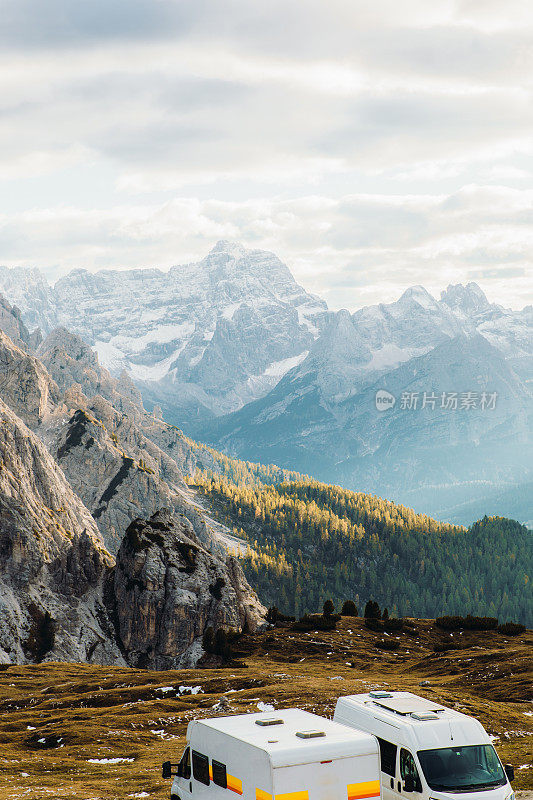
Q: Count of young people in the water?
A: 0